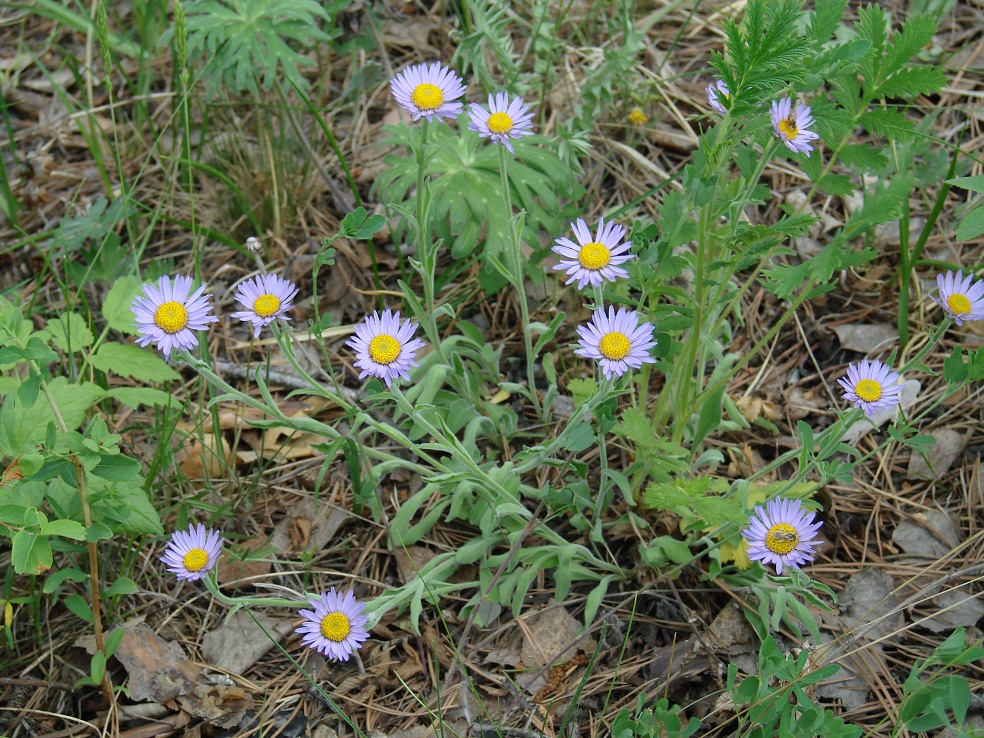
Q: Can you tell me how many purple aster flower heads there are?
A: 14